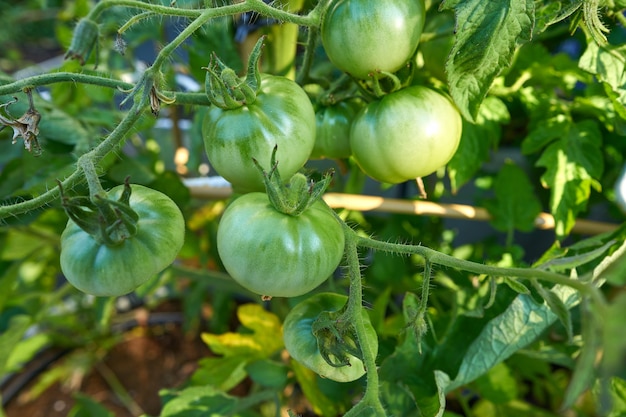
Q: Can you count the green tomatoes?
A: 7